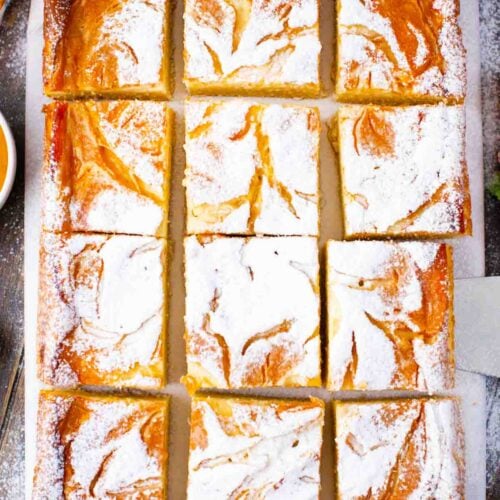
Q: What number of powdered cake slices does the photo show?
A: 12